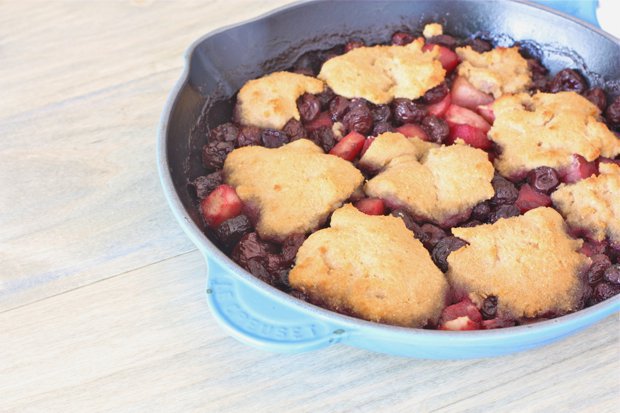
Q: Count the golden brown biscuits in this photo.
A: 9